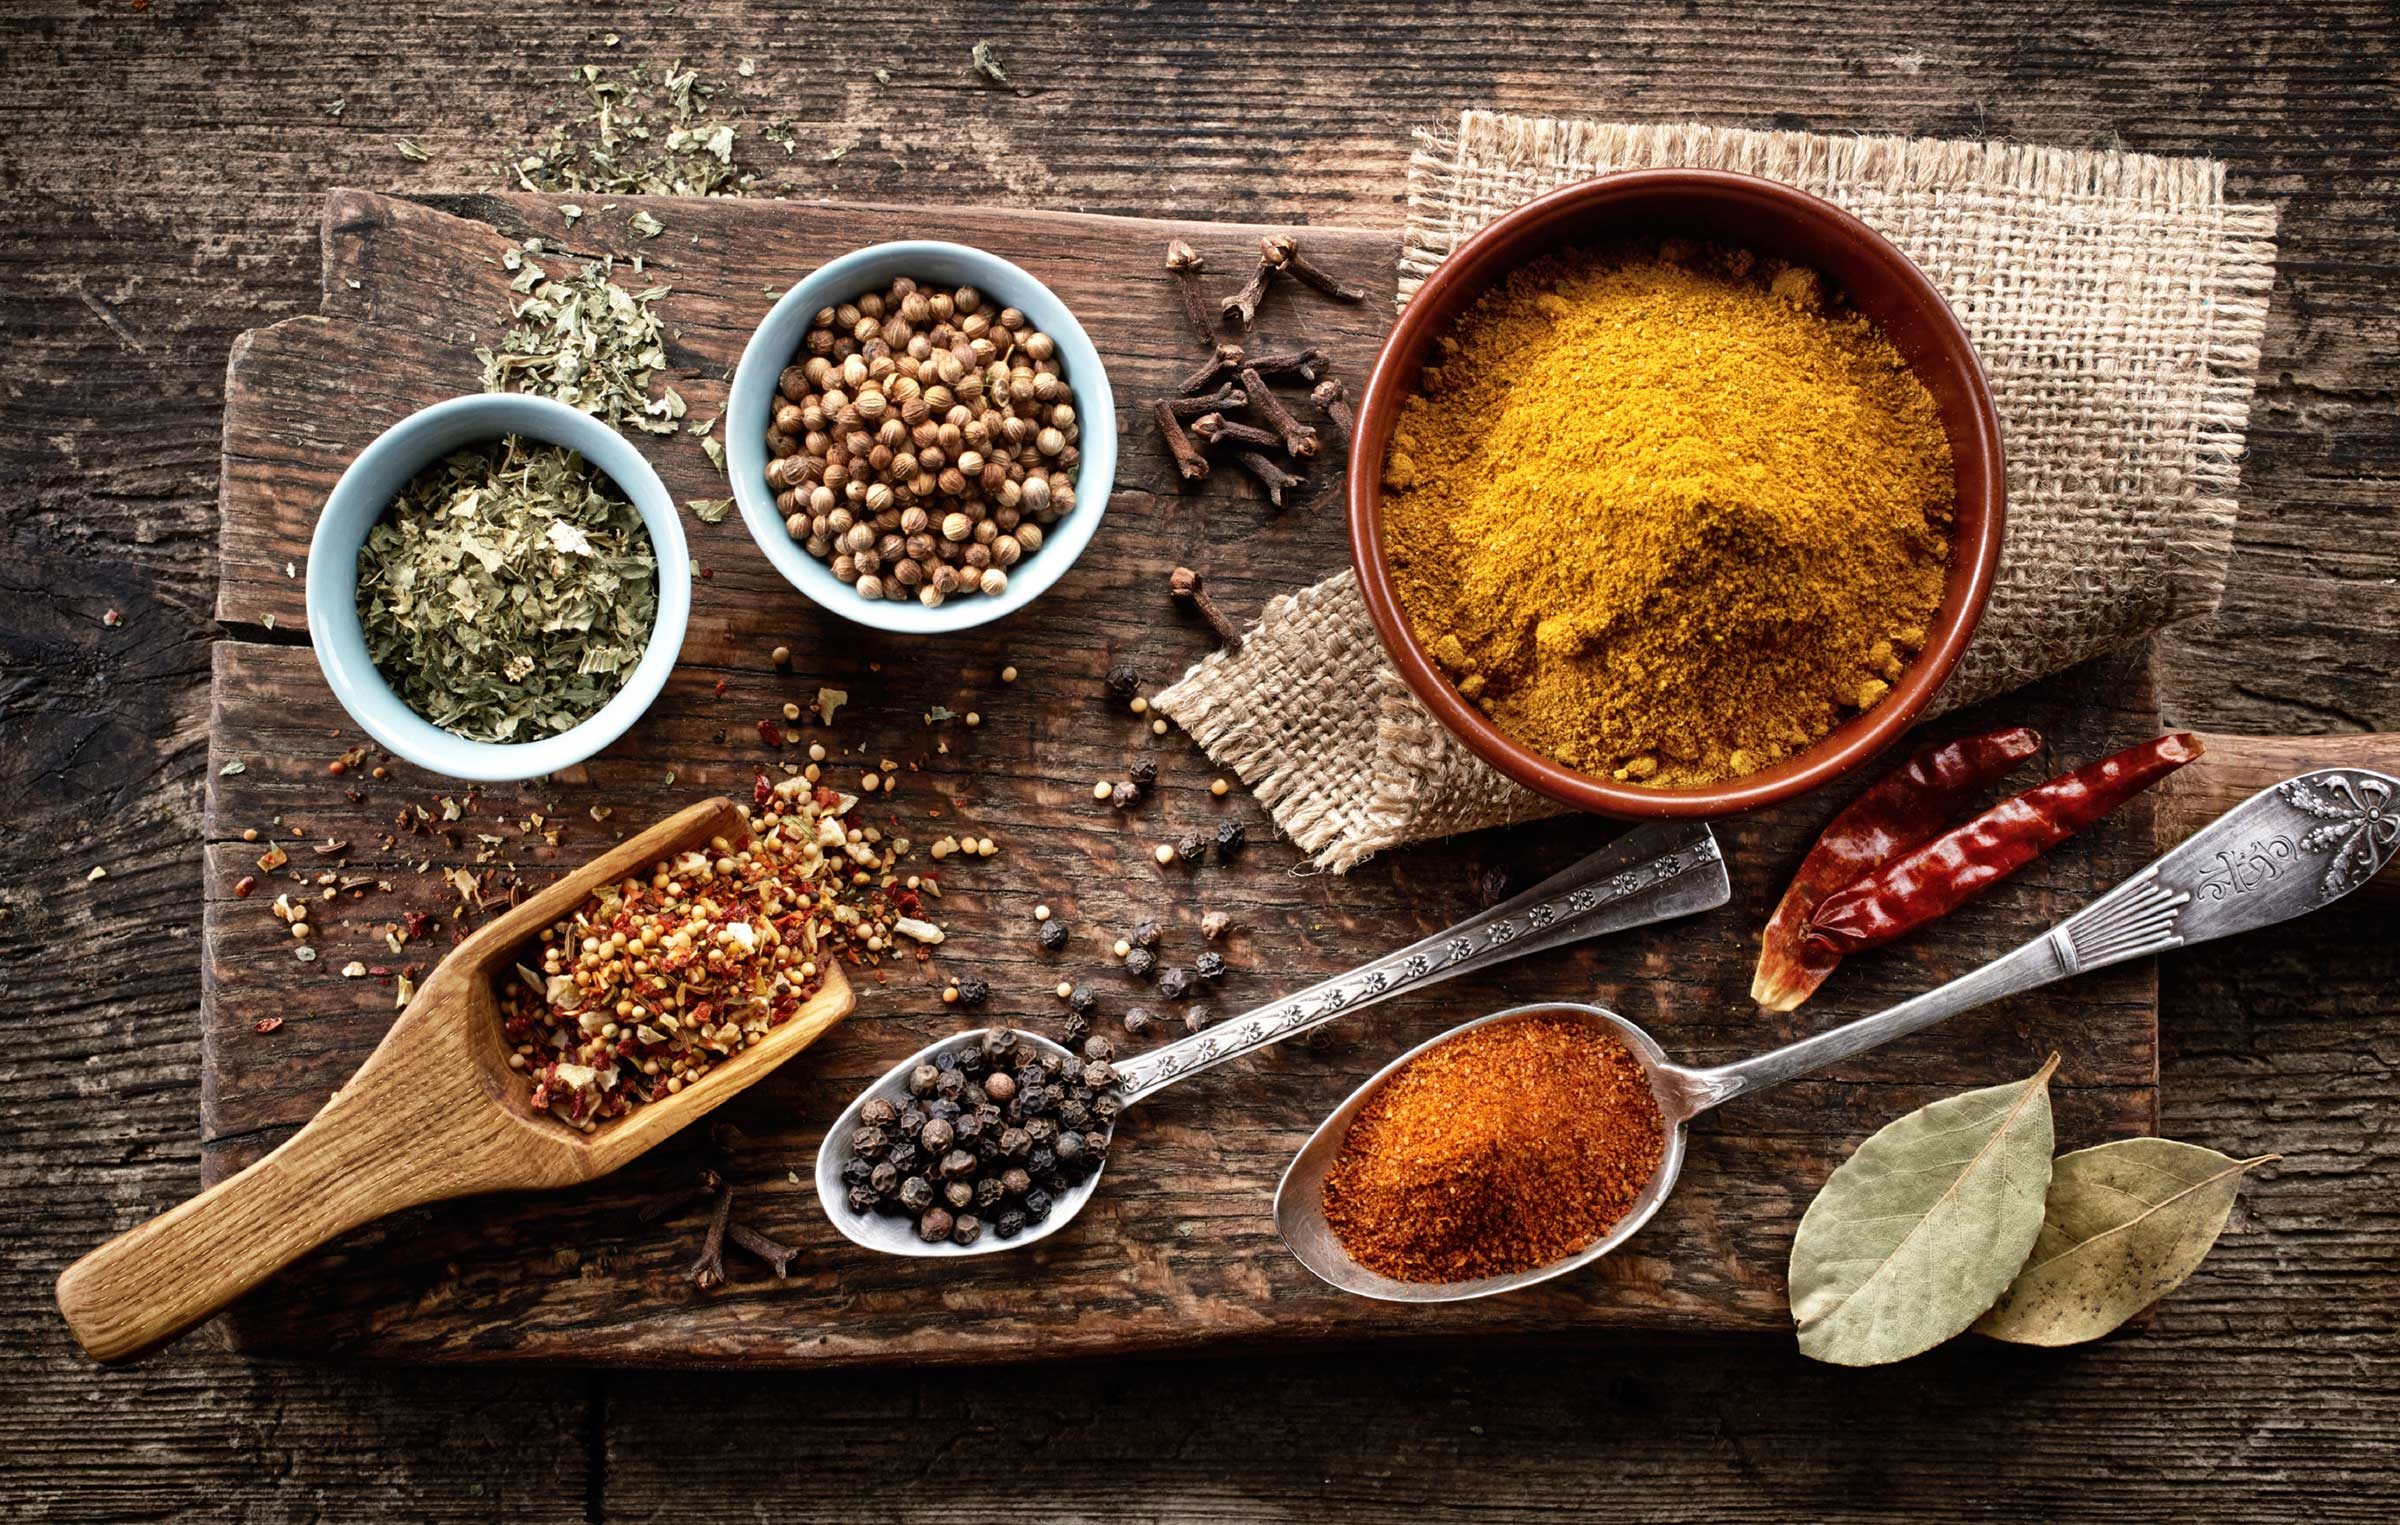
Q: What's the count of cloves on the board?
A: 15